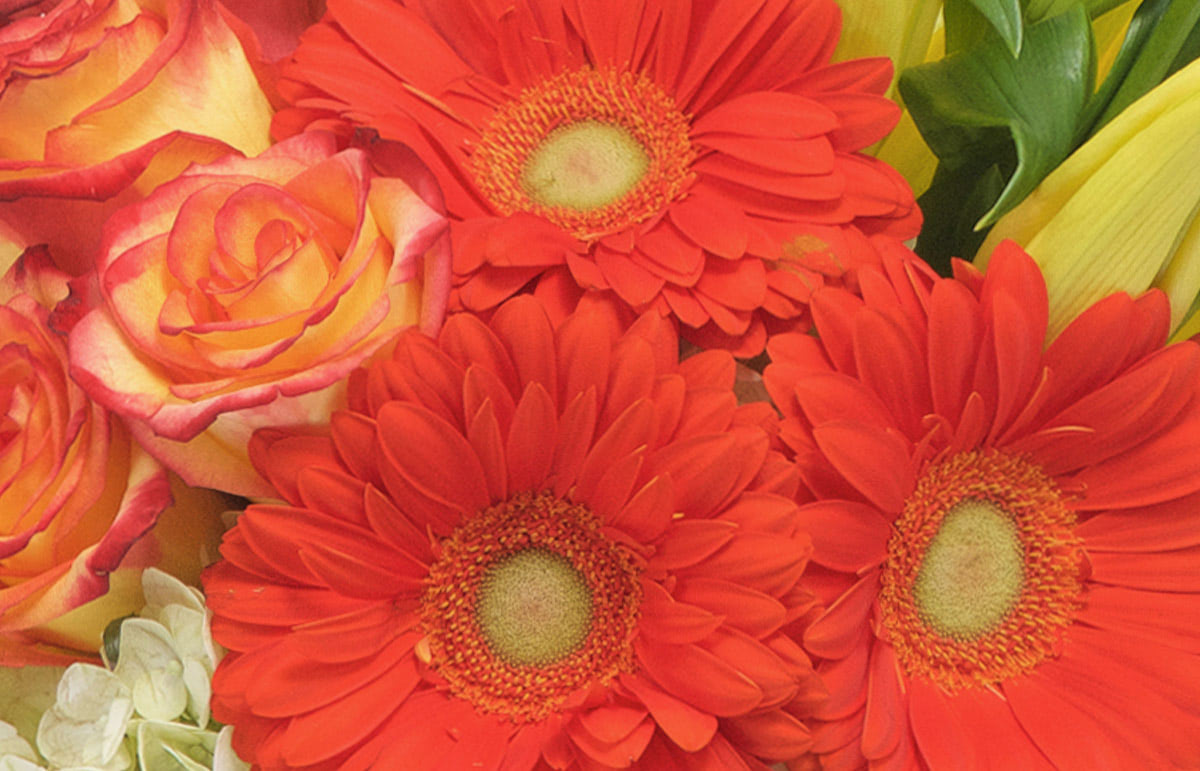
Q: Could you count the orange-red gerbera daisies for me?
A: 3